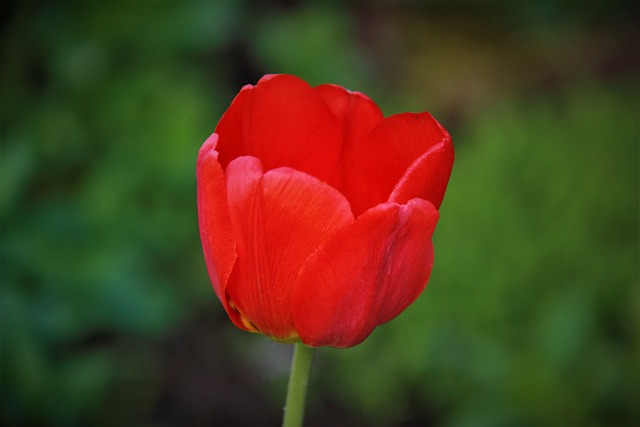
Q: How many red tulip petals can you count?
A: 6